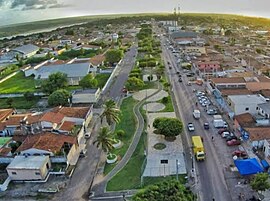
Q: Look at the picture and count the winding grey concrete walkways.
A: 1